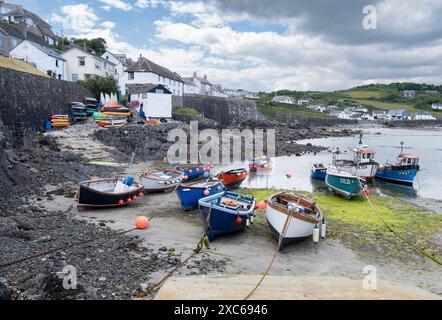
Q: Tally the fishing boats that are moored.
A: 12